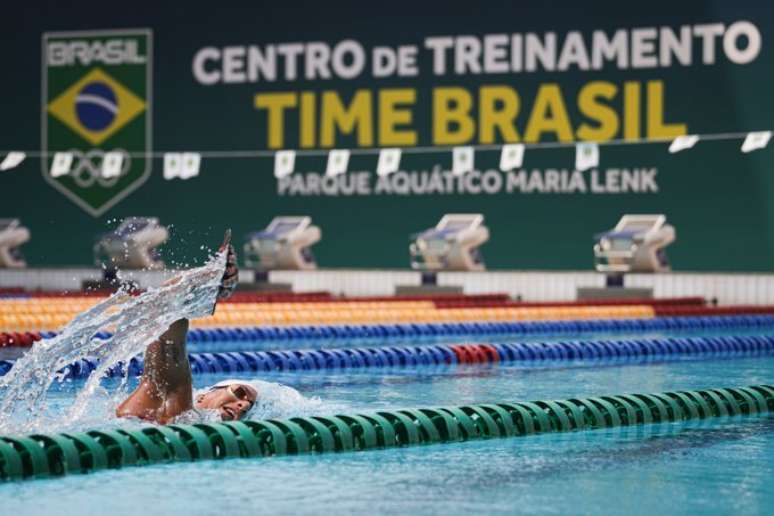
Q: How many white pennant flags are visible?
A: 13